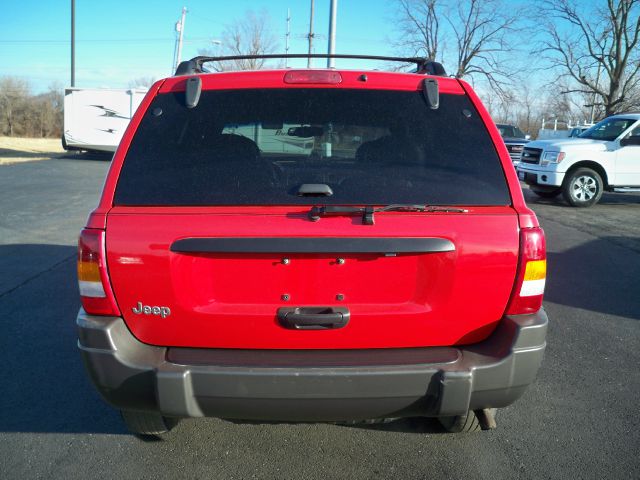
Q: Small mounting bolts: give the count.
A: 4